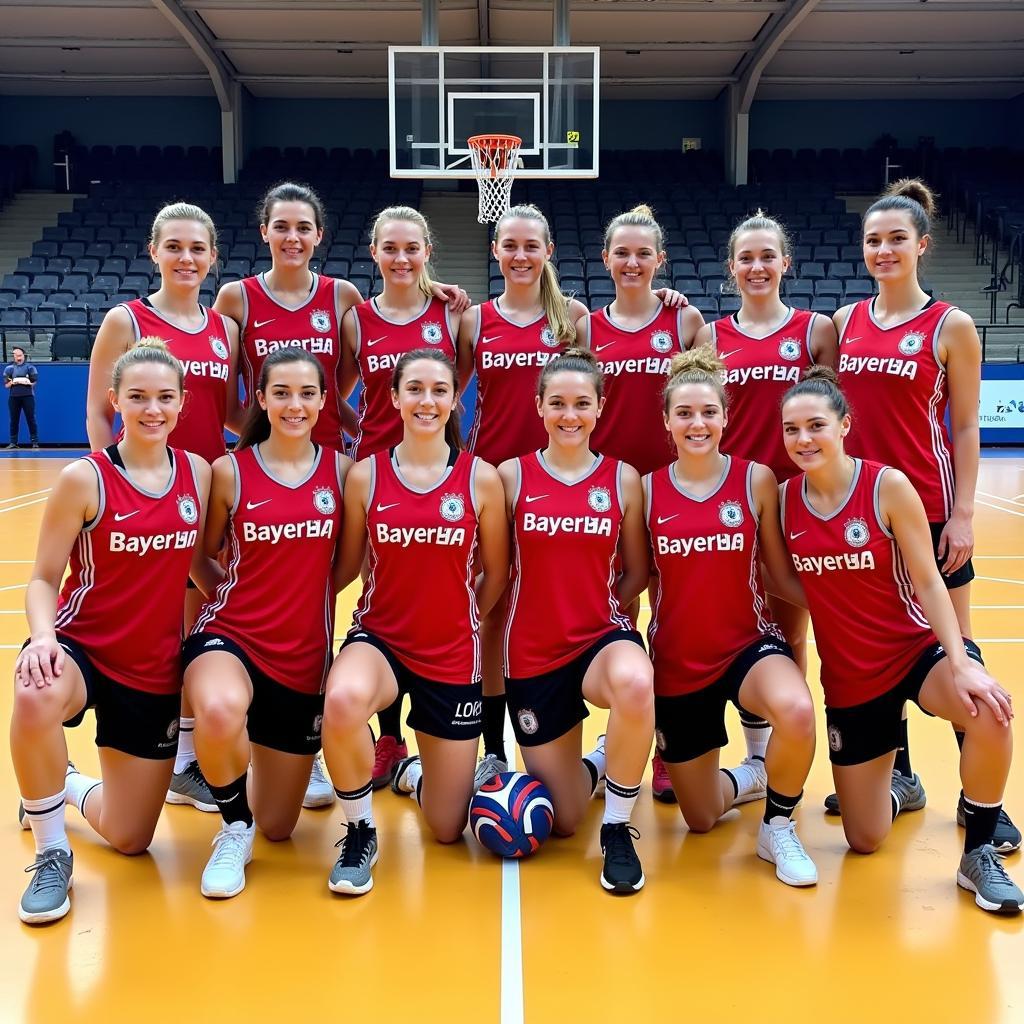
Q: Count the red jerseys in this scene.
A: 13